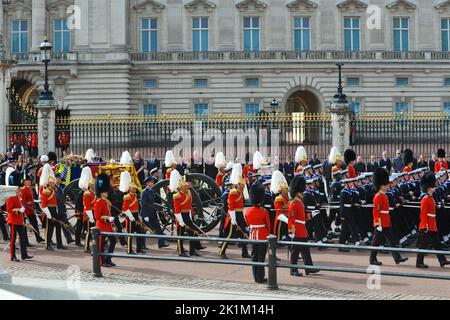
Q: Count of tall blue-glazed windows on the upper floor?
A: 9